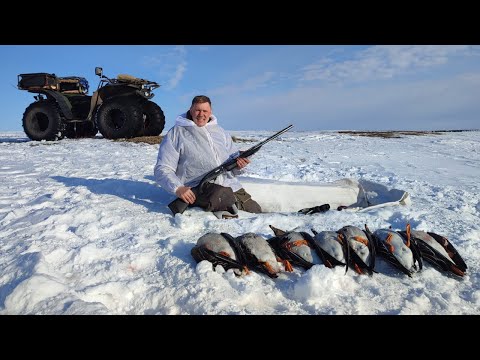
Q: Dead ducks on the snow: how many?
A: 7